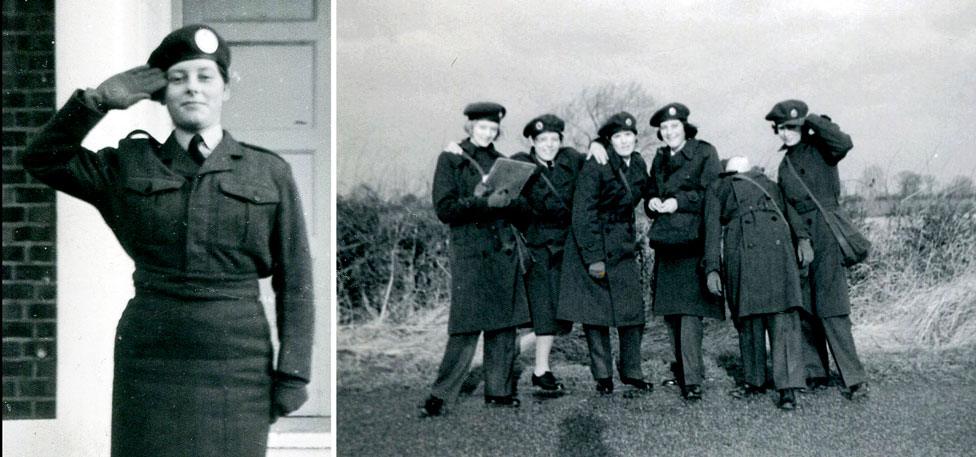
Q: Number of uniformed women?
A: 7